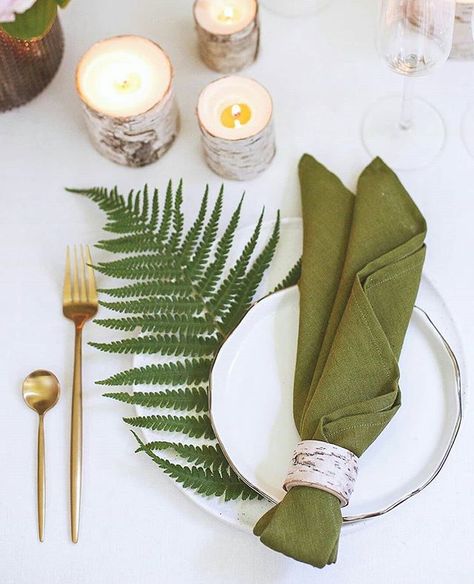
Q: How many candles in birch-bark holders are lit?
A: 3